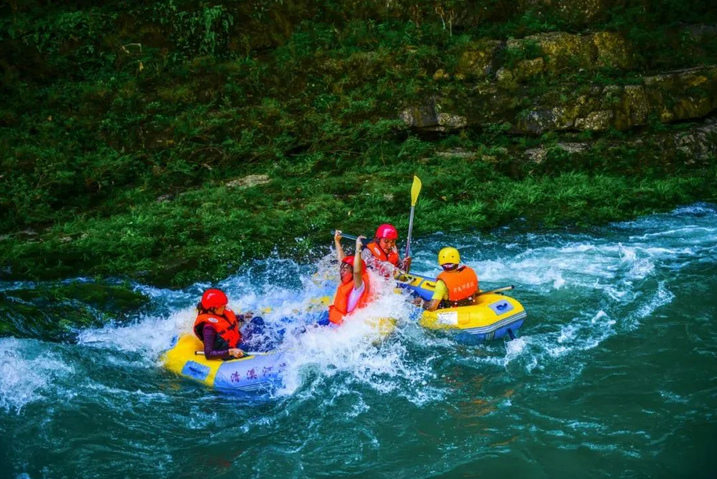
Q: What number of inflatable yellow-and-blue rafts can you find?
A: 2